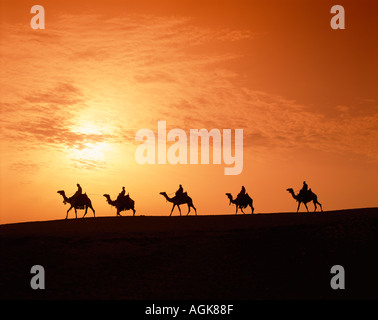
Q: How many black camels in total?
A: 5